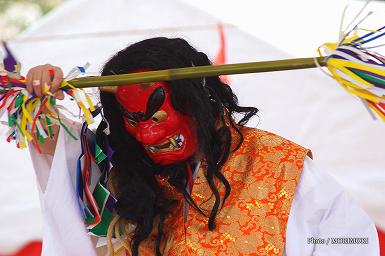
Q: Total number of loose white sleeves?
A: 2